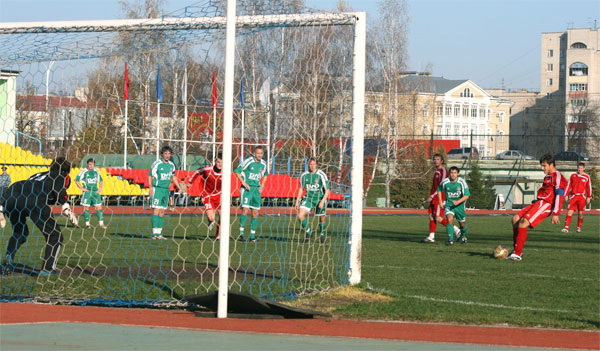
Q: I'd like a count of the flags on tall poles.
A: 6